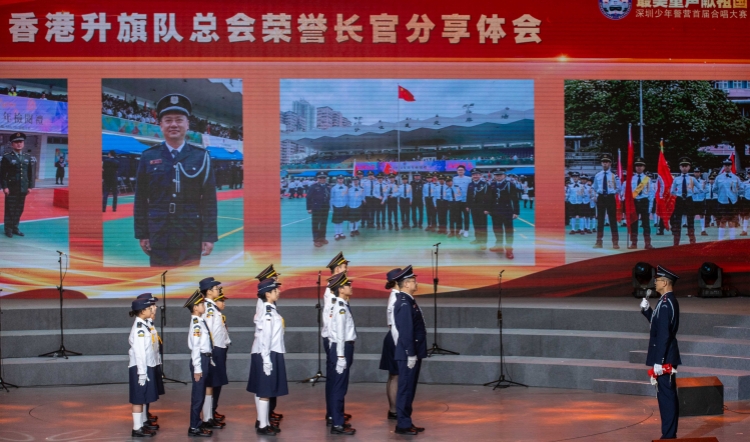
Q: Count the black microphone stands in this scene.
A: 6